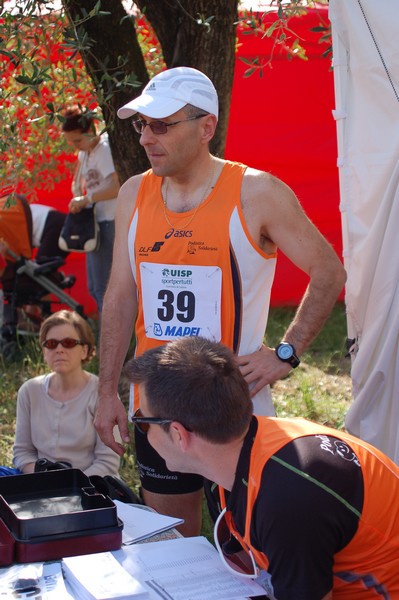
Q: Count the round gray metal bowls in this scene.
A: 0